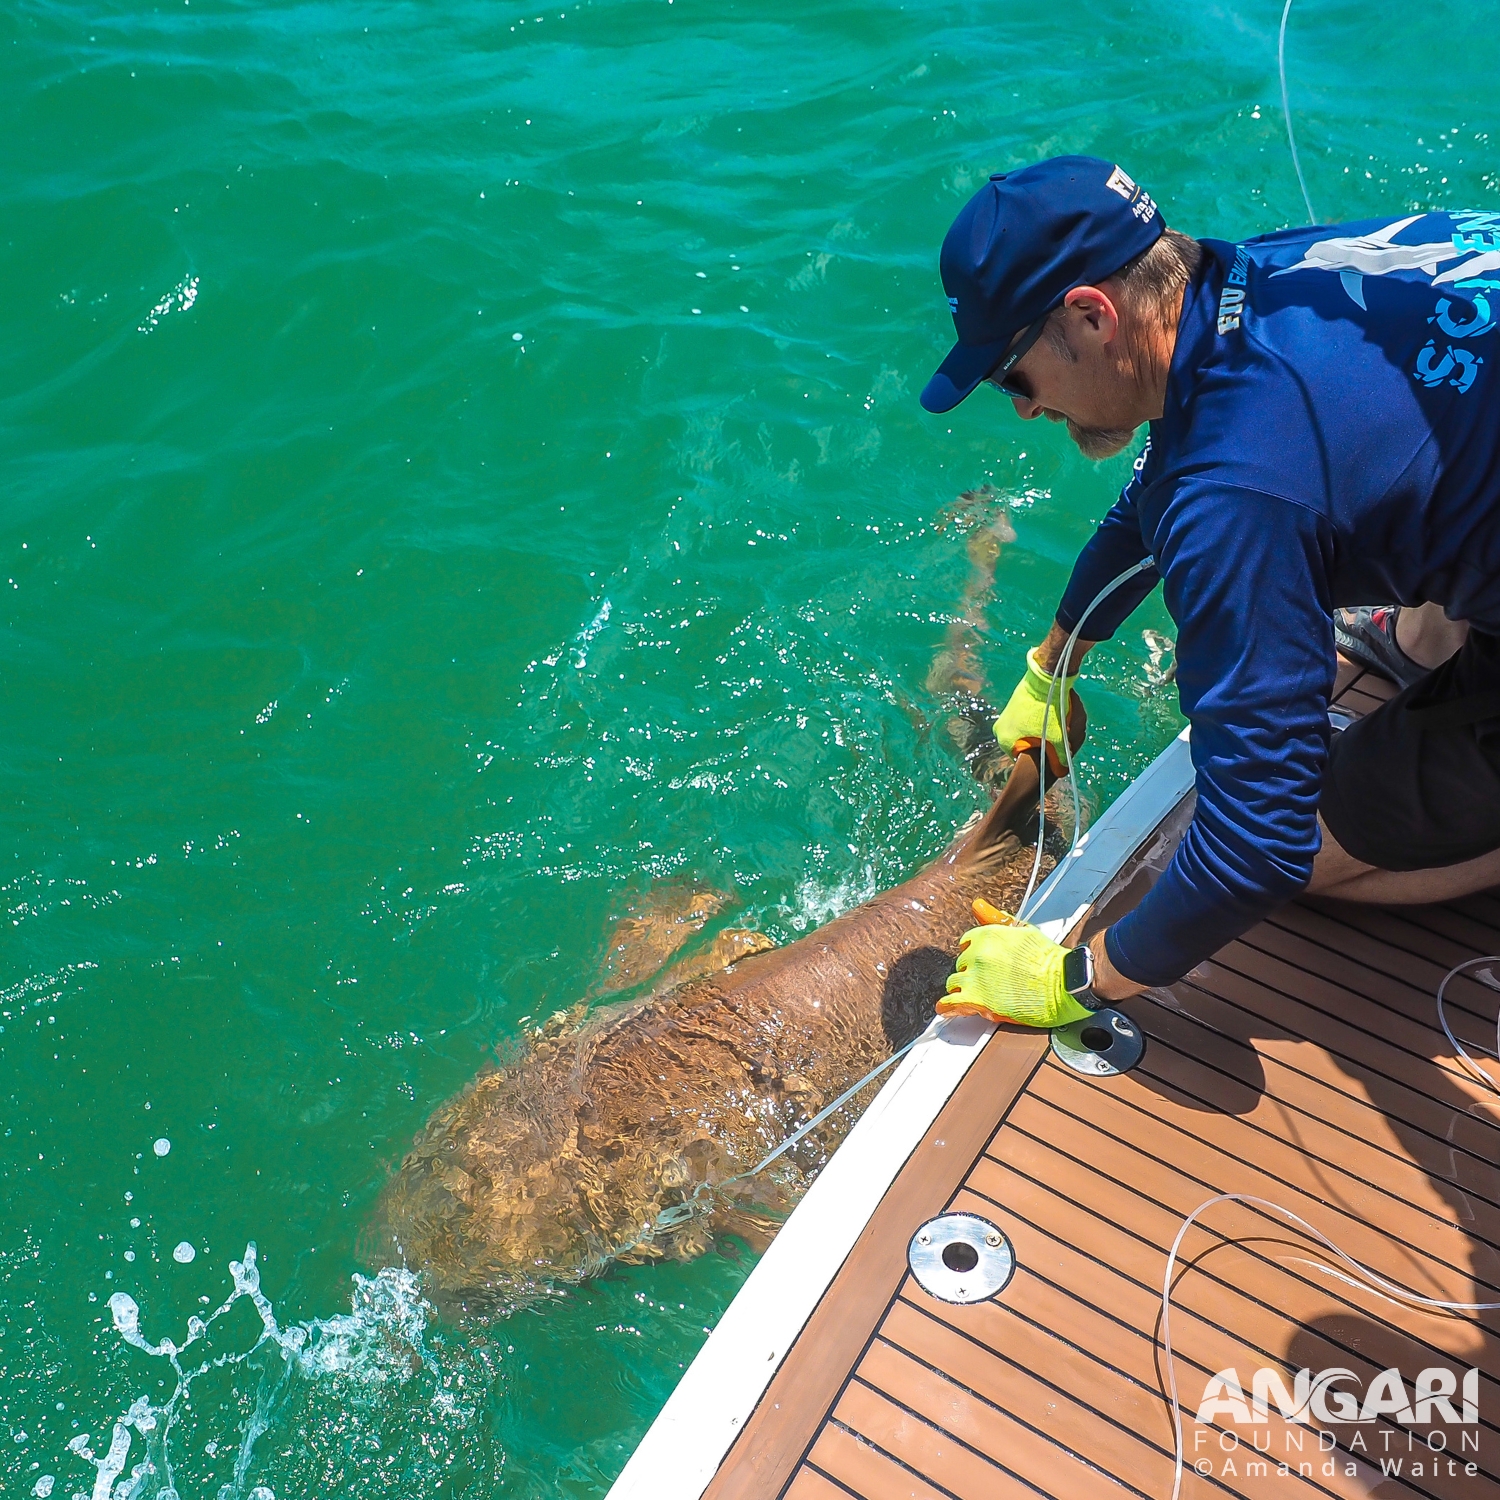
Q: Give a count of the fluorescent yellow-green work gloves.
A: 2